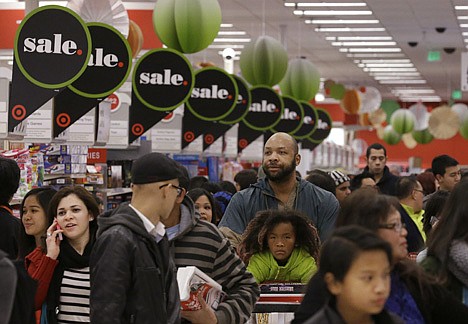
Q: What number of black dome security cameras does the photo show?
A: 3